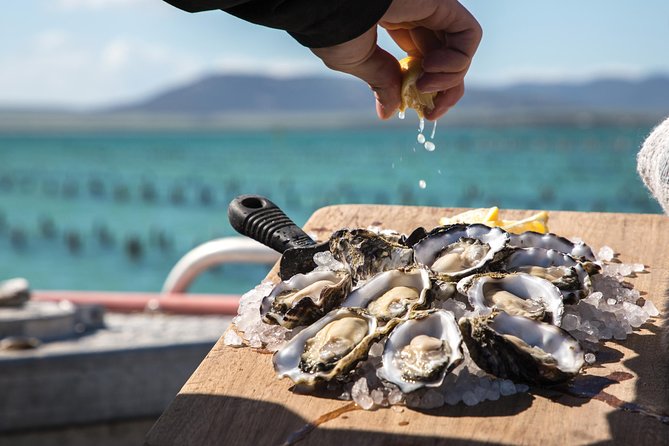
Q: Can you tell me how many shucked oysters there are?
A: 9